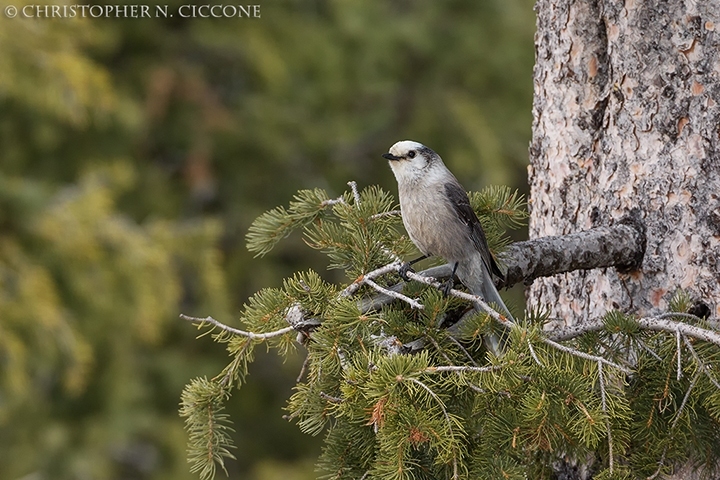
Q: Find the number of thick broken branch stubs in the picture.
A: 1